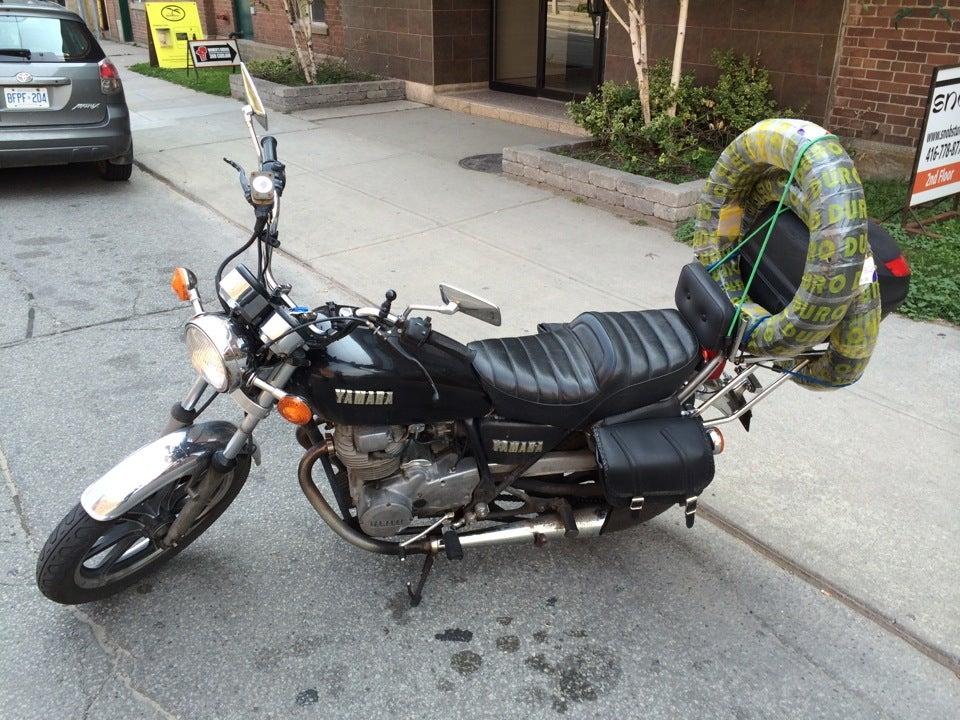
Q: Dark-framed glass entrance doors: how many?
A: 1